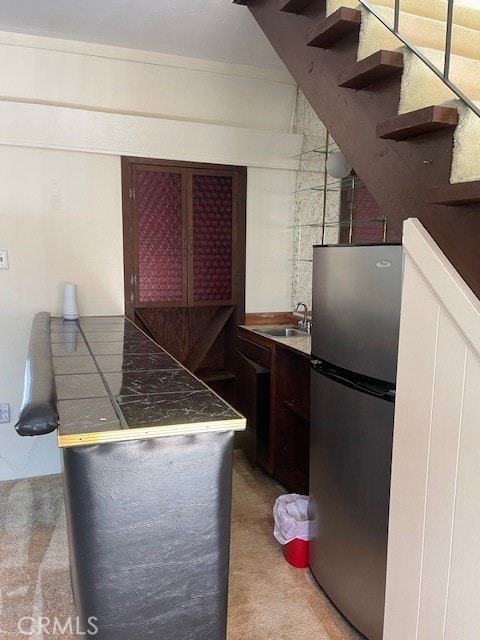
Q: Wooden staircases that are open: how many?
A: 1